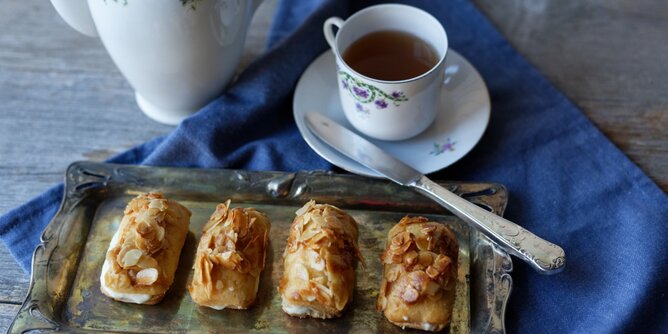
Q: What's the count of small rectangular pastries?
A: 4